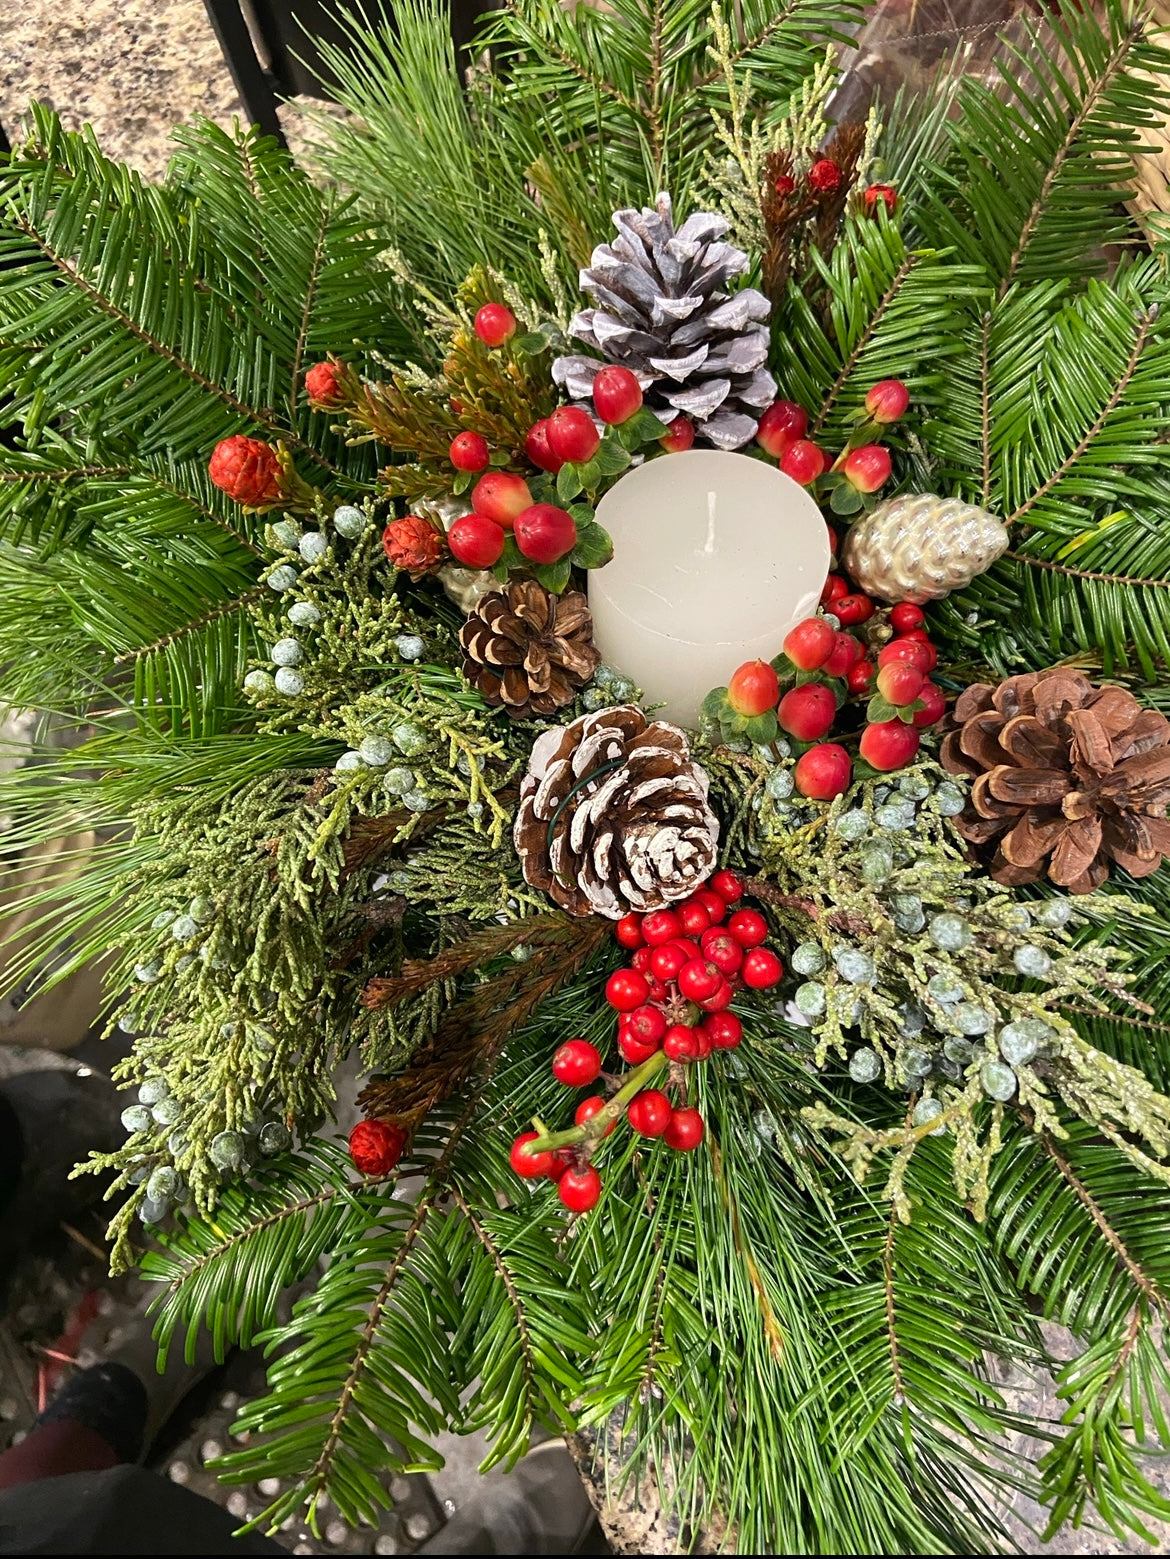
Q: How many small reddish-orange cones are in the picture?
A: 7